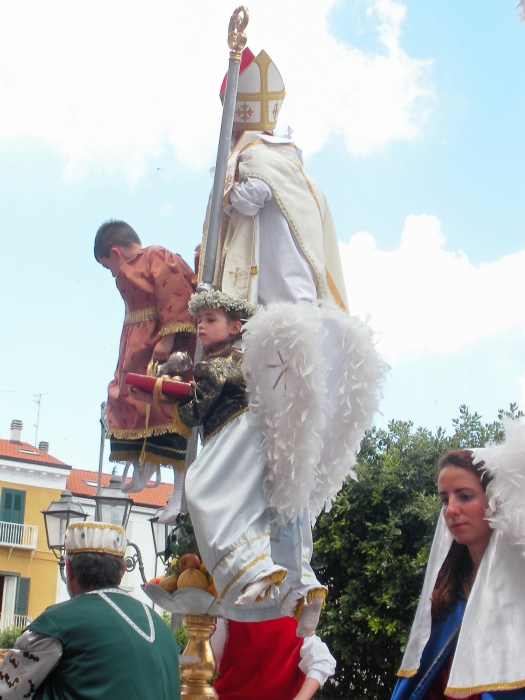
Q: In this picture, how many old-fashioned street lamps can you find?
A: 3